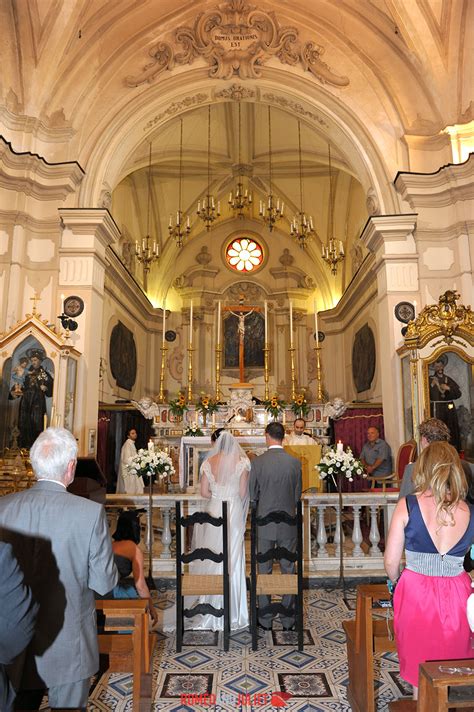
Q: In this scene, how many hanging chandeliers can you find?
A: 7